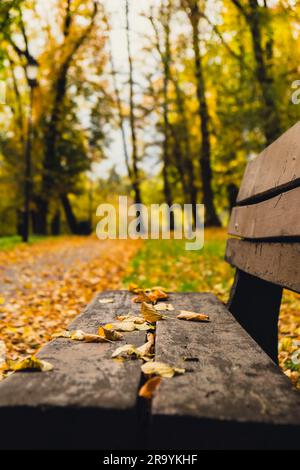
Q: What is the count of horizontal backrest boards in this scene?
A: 3